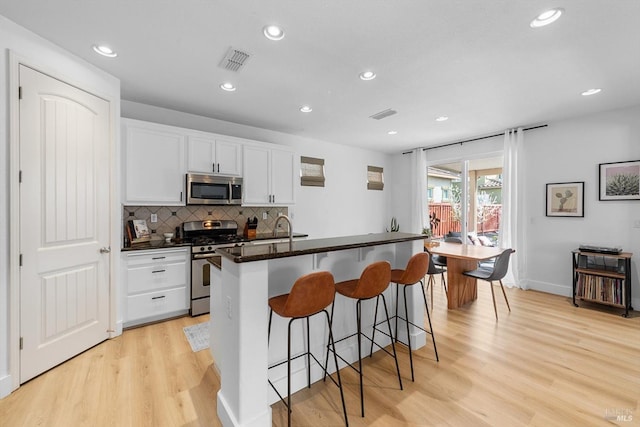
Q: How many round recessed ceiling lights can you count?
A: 9